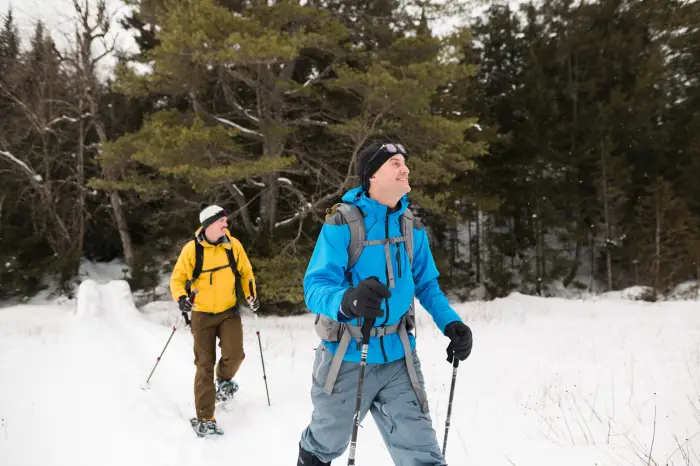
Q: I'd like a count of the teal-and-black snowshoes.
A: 2